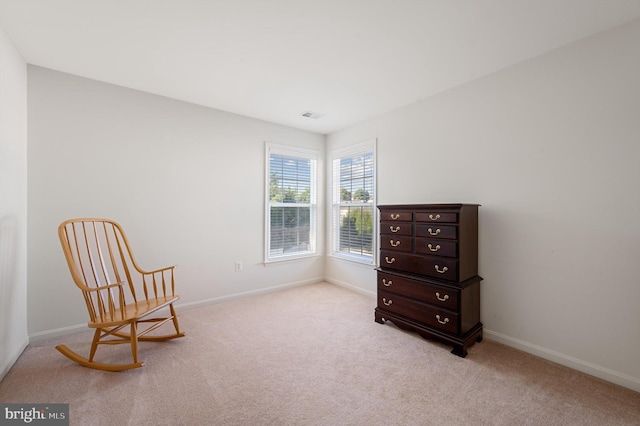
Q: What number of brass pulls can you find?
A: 12